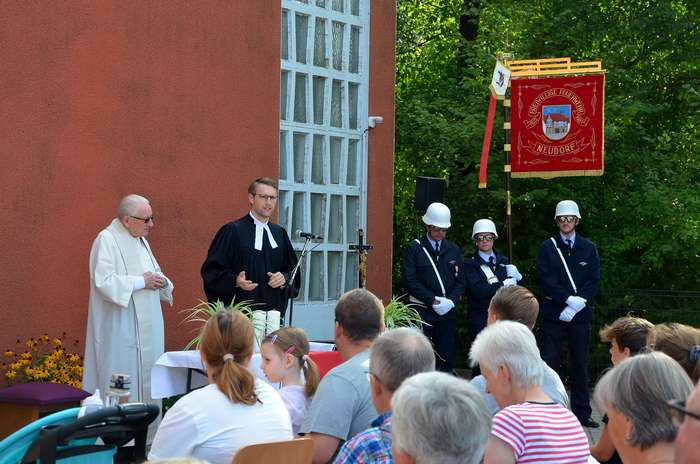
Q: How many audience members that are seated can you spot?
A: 11